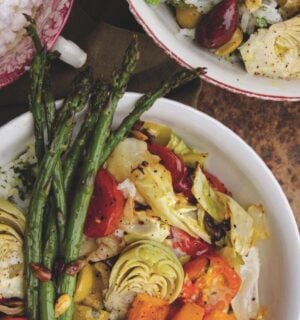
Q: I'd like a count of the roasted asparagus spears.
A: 6